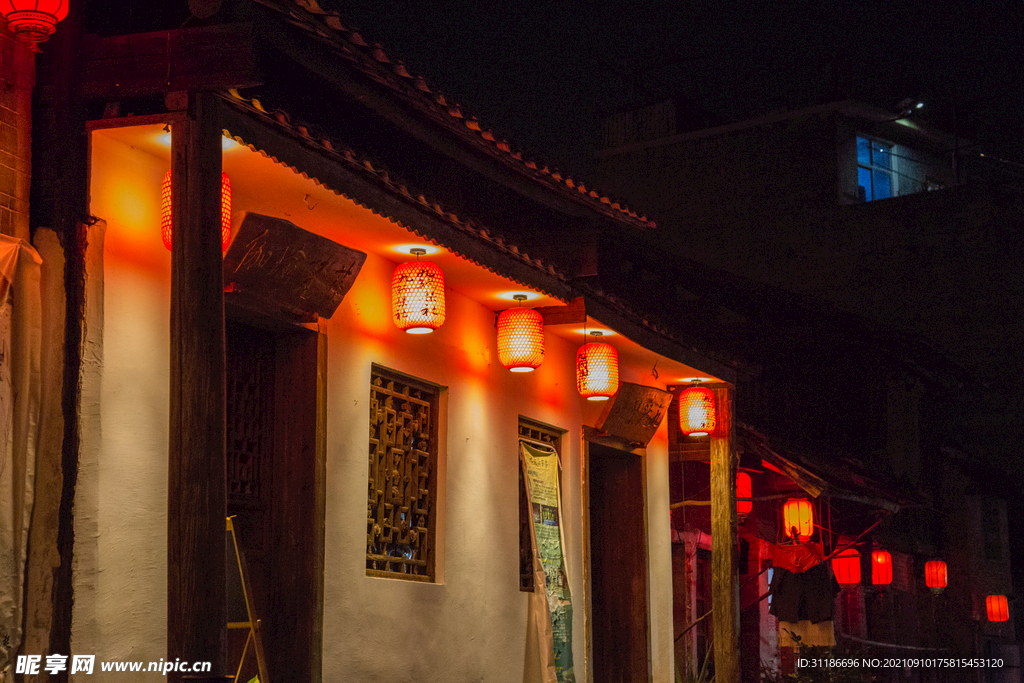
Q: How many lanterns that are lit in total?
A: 12